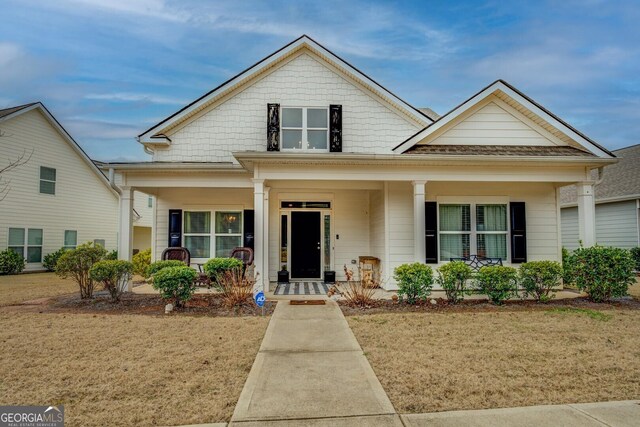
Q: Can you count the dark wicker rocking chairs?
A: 2